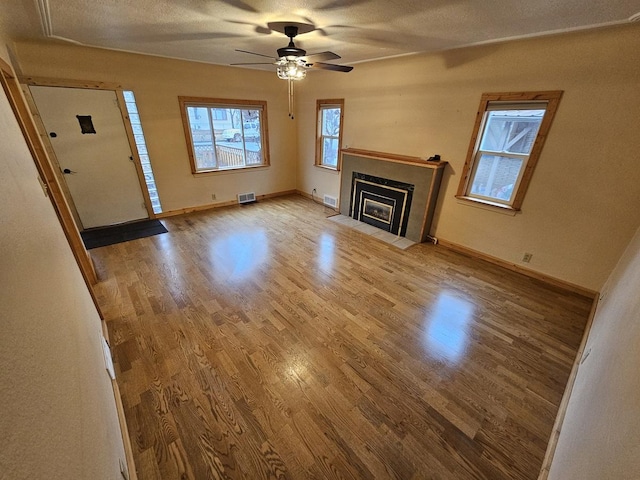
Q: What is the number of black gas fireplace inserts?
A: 1